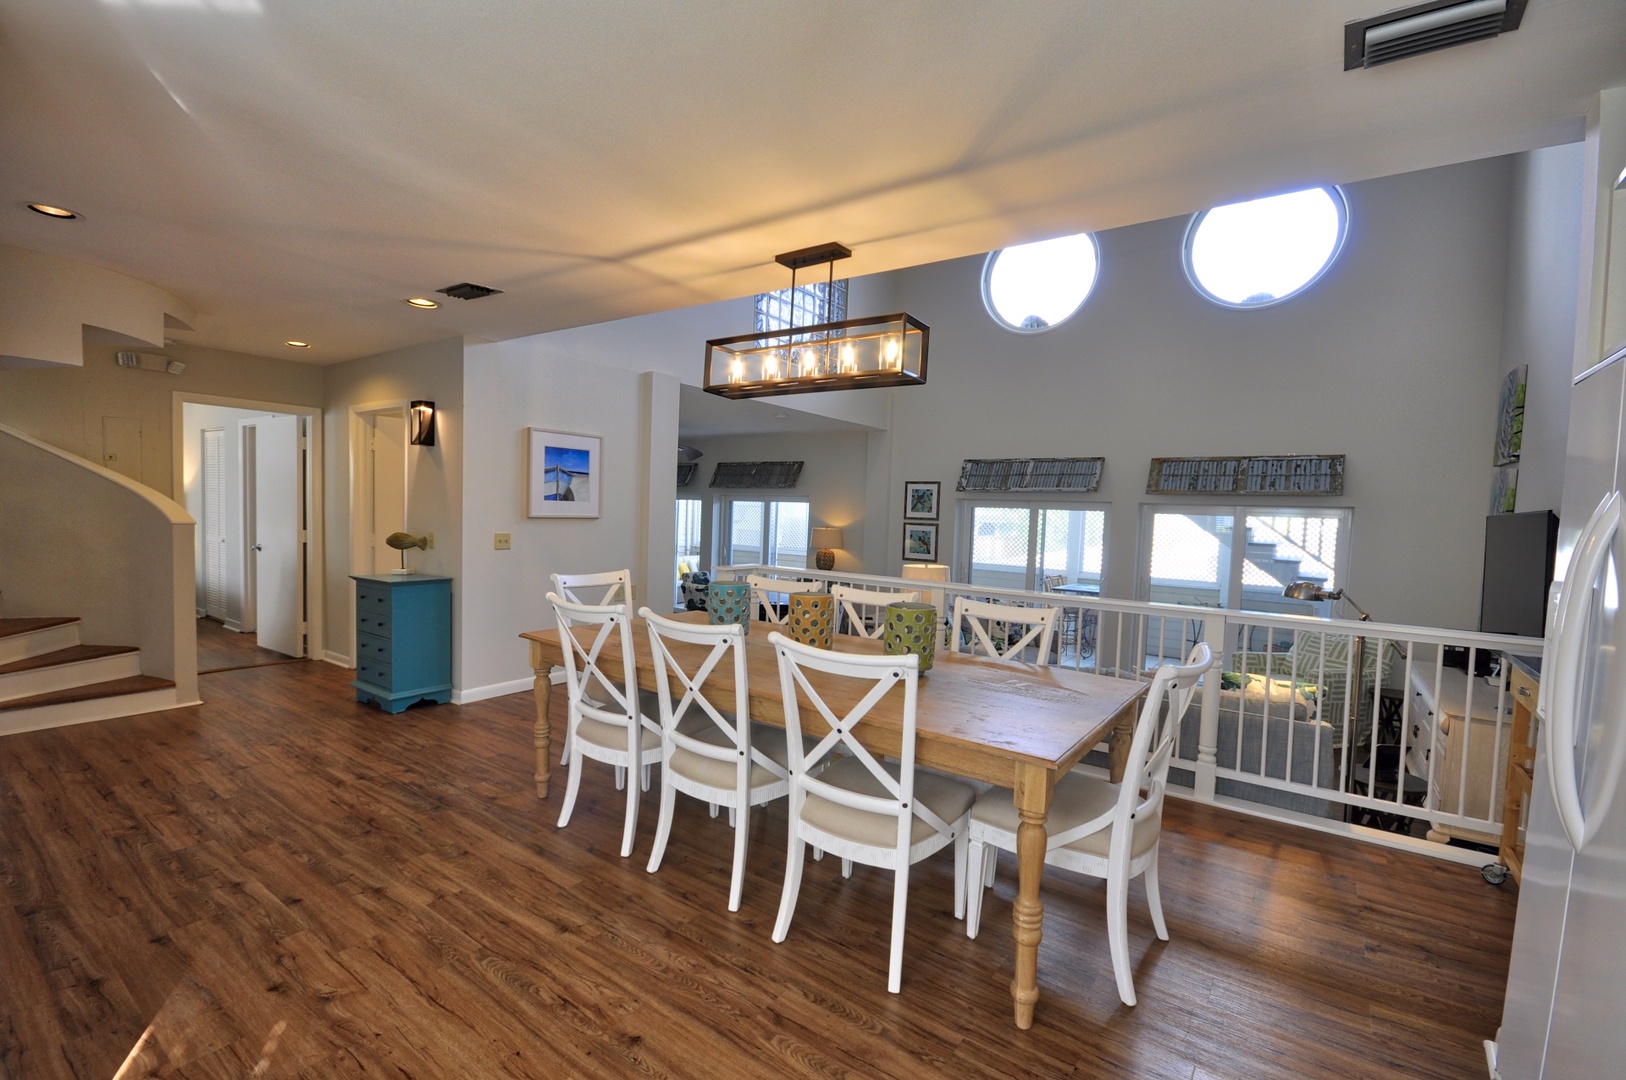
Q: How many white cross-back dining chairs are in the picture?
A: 8